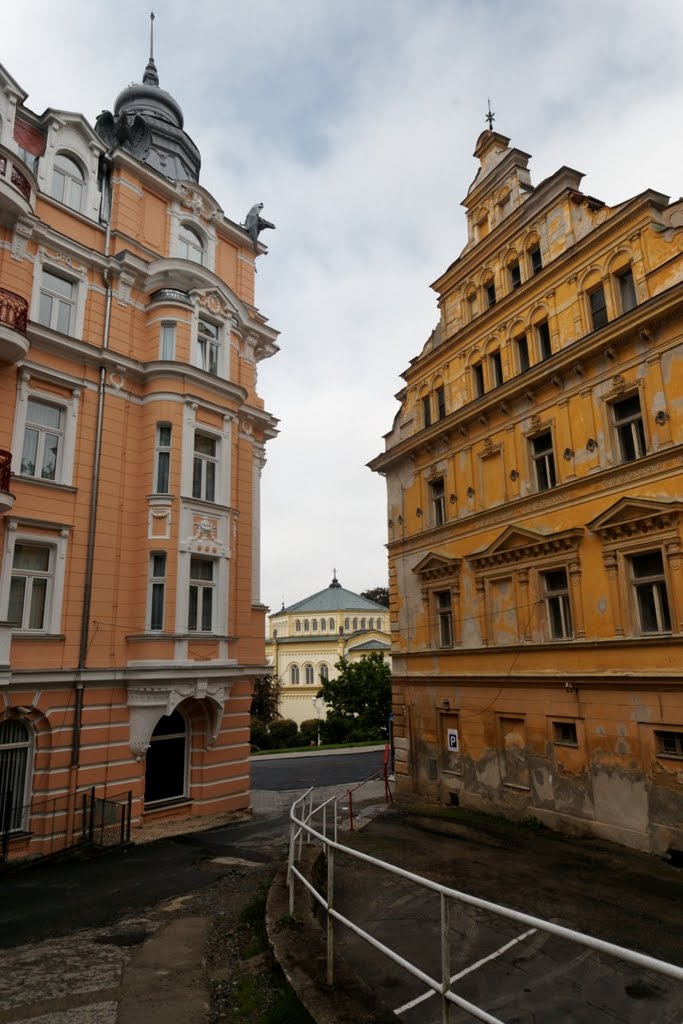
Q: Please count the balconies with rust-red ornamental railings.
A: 3